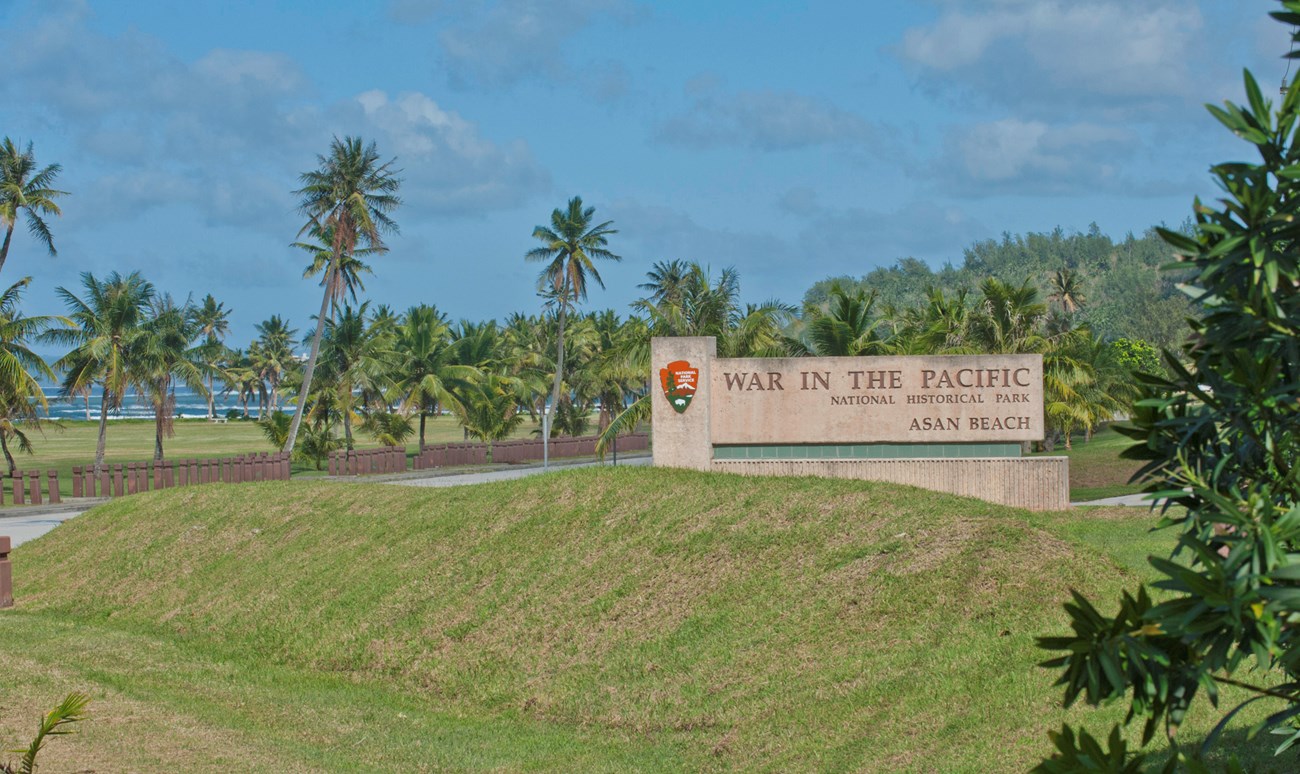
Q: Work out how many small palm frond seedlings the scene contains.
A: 1